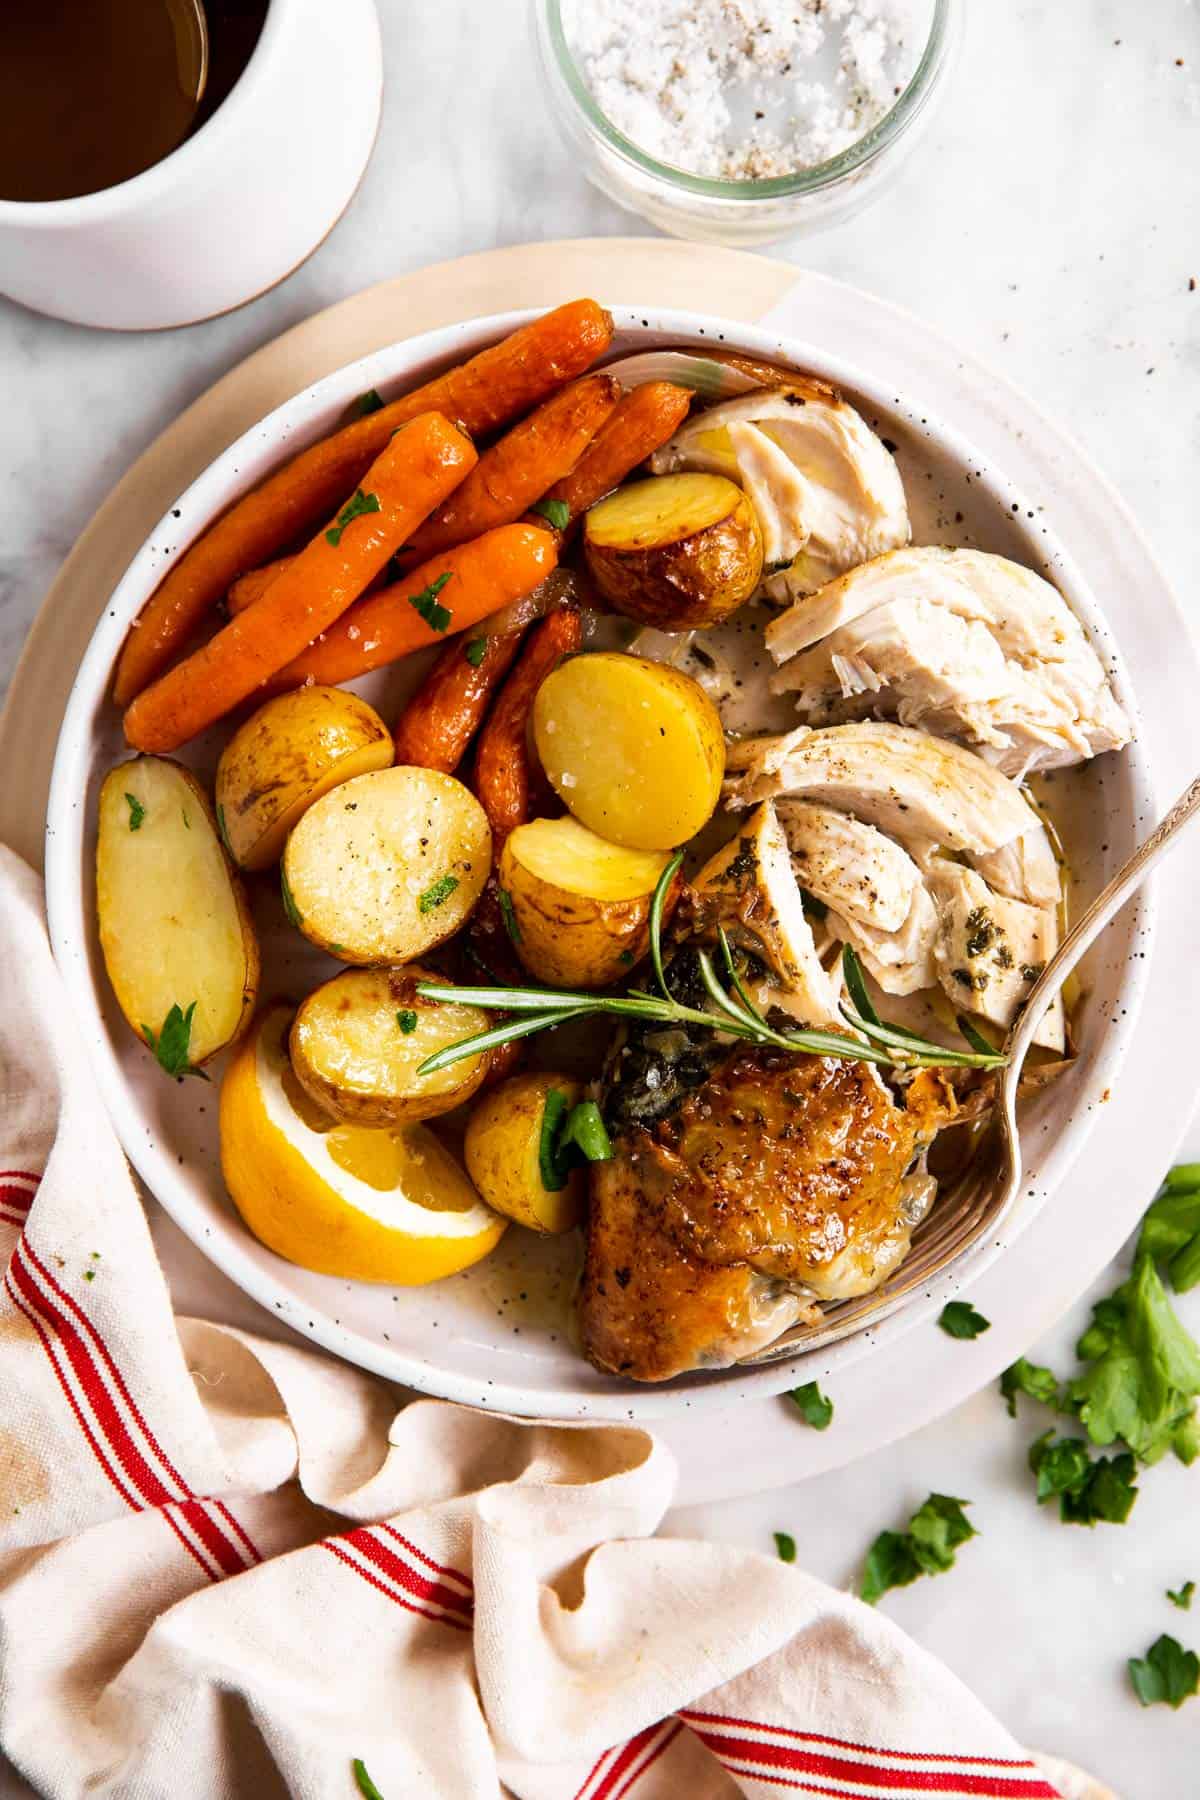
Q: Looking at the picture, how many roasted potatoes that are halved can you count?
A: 8